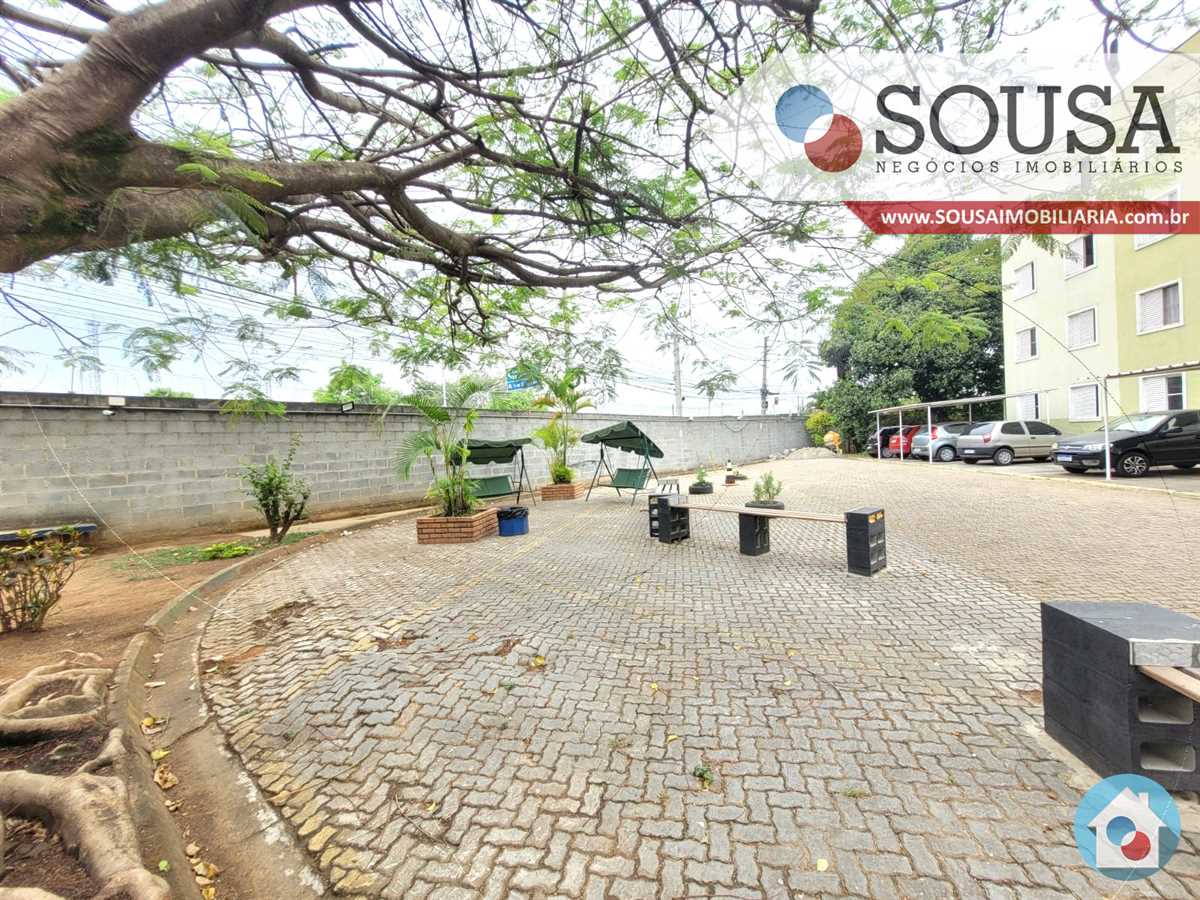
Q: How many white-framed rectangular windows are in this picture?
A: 9